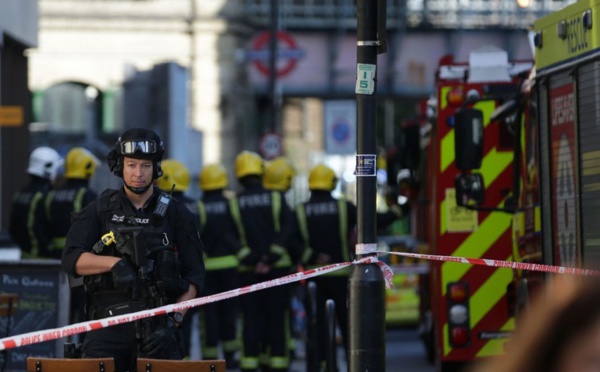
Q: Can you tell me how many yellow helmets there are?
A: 6